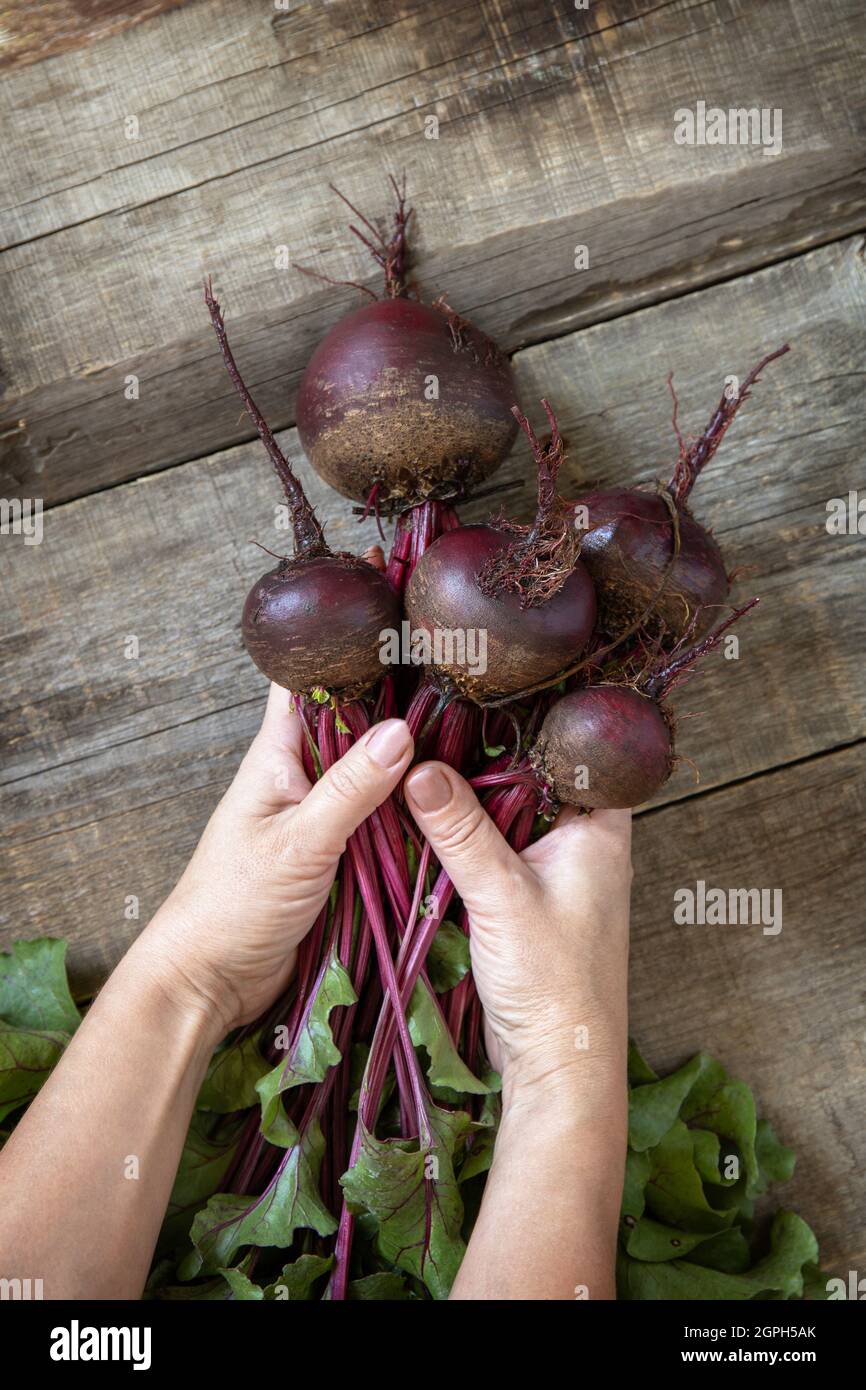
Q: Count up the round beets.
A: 5